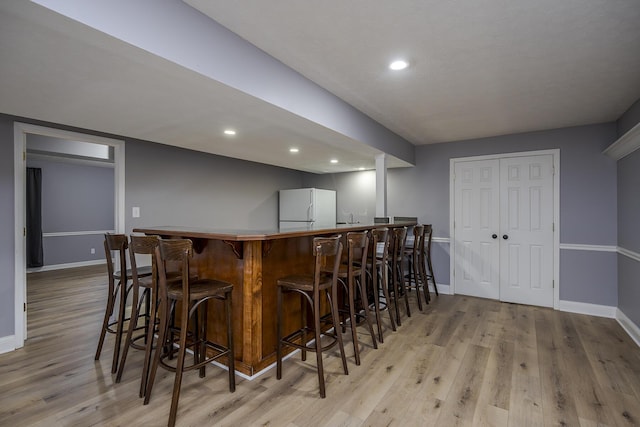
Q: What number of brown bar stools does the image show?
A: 9